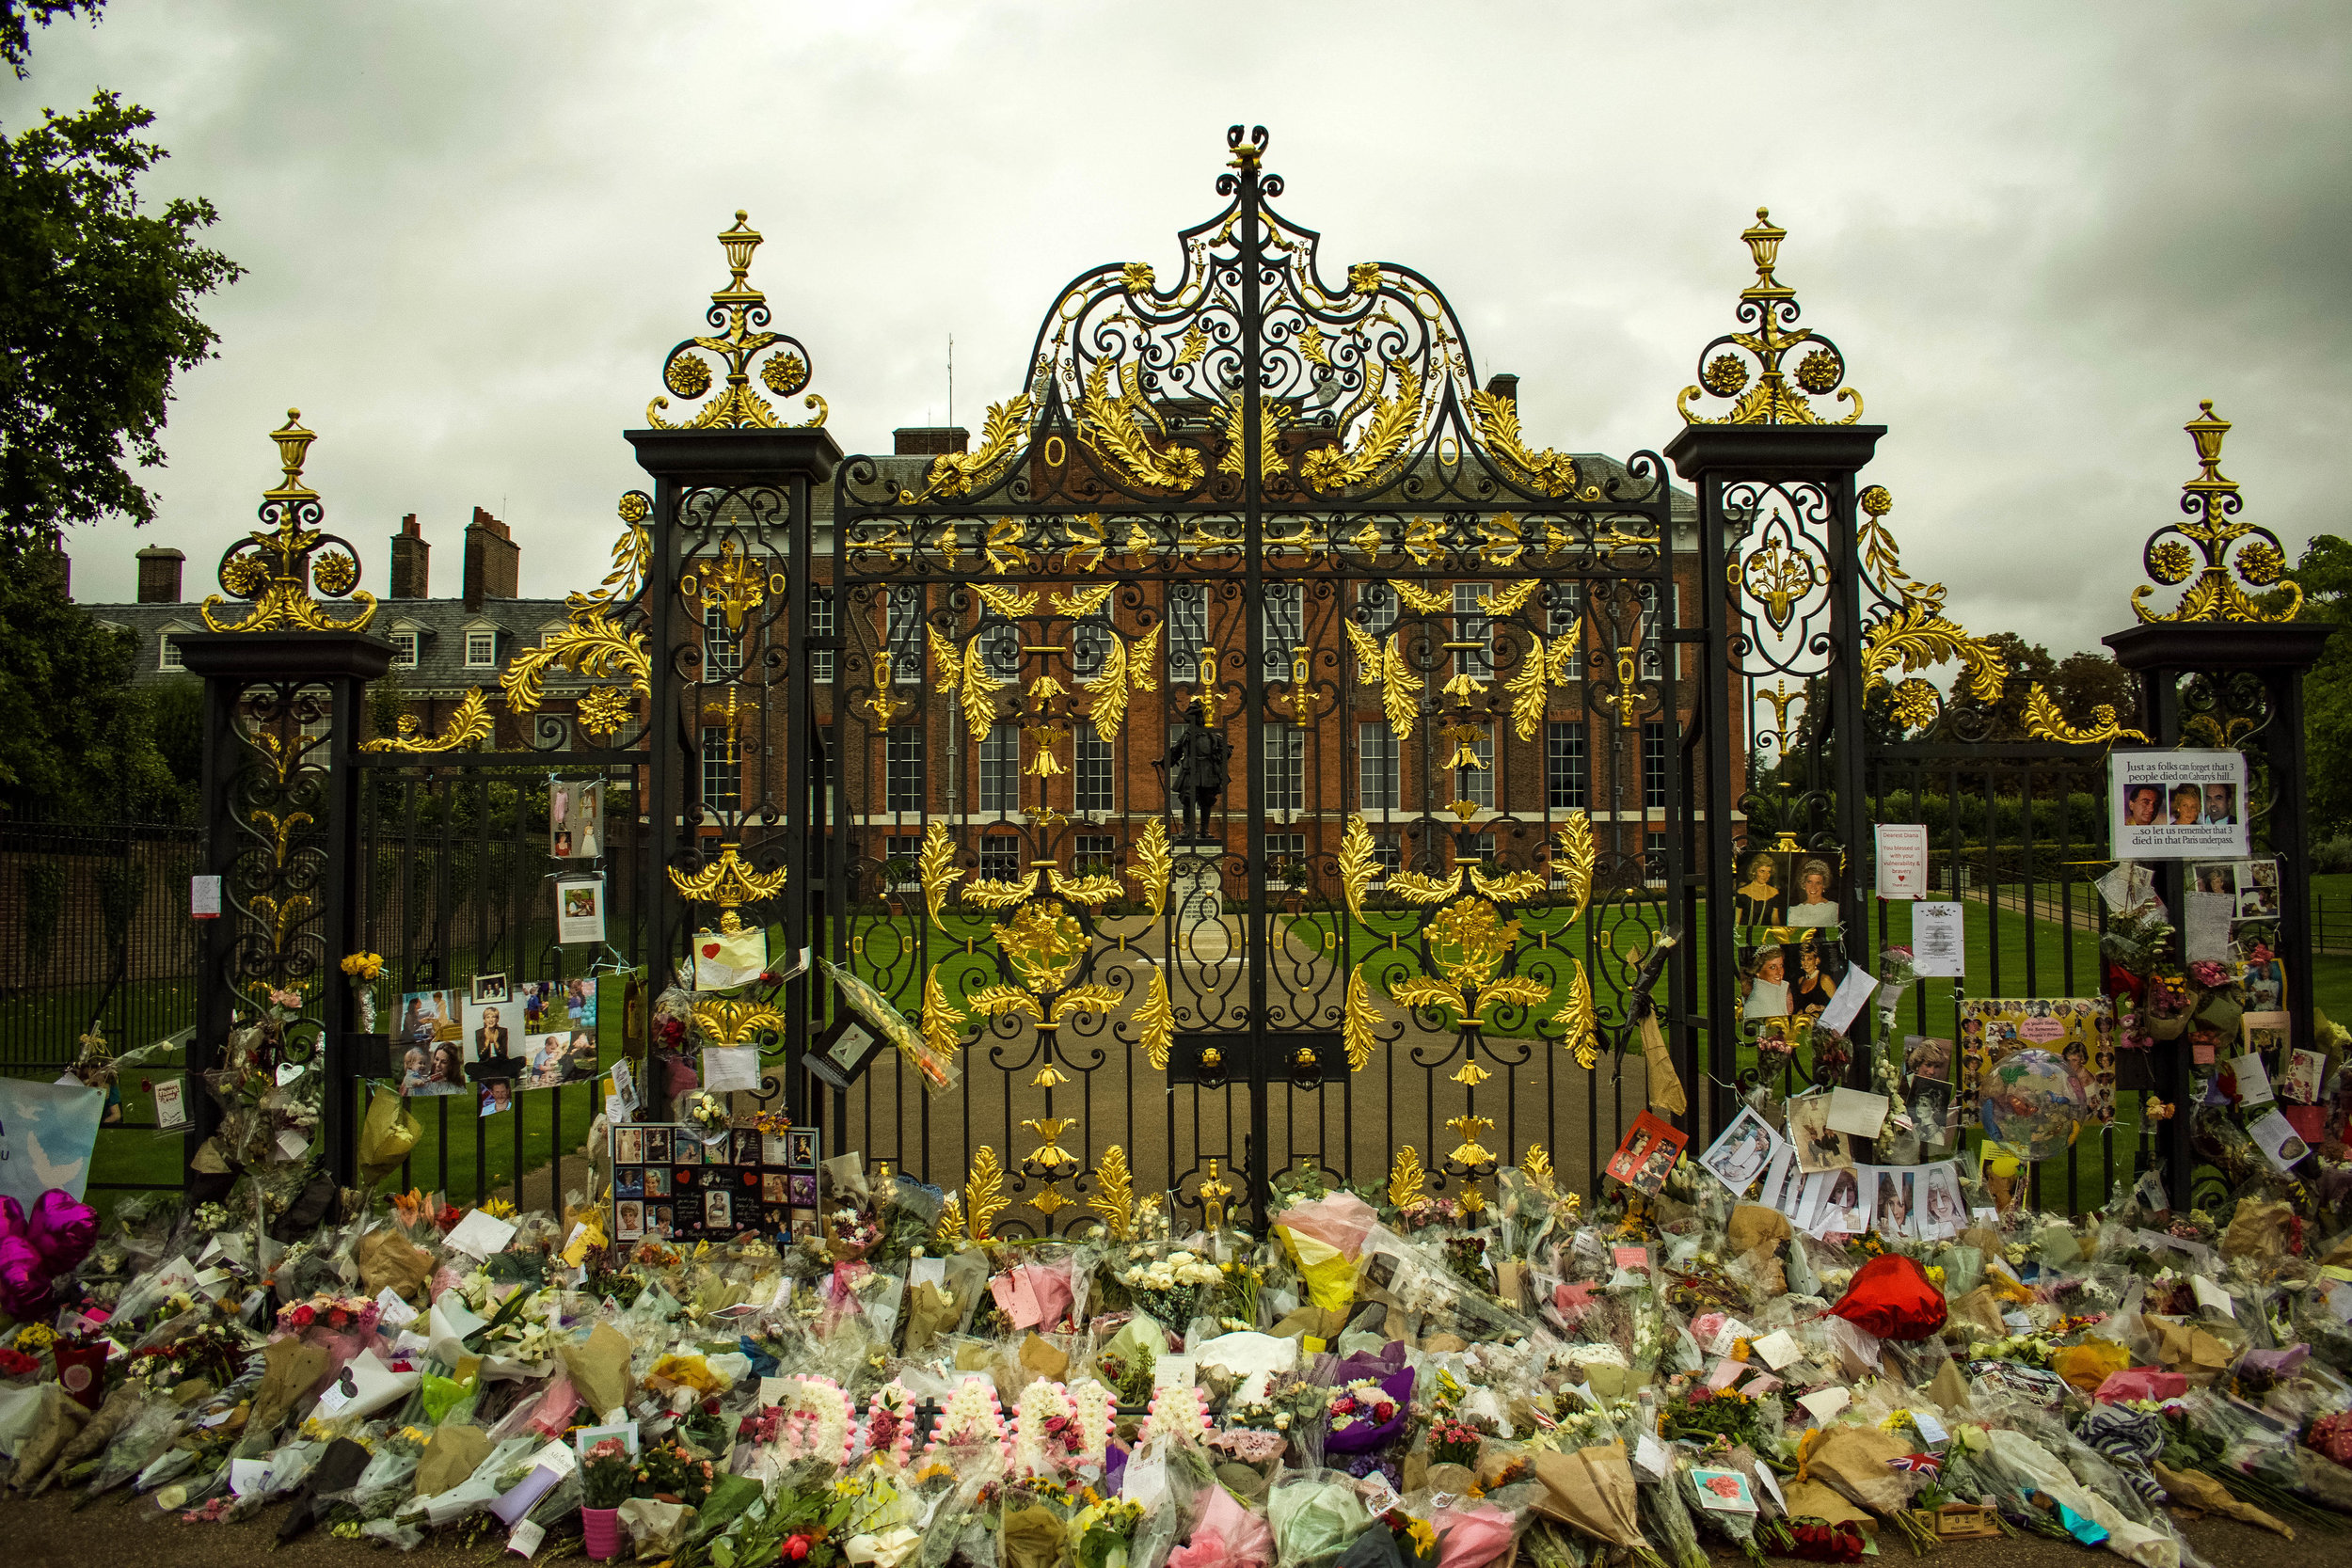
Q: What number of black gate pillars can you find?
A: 4